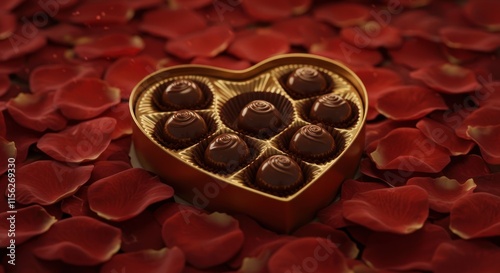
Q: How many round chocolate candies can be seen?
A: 8